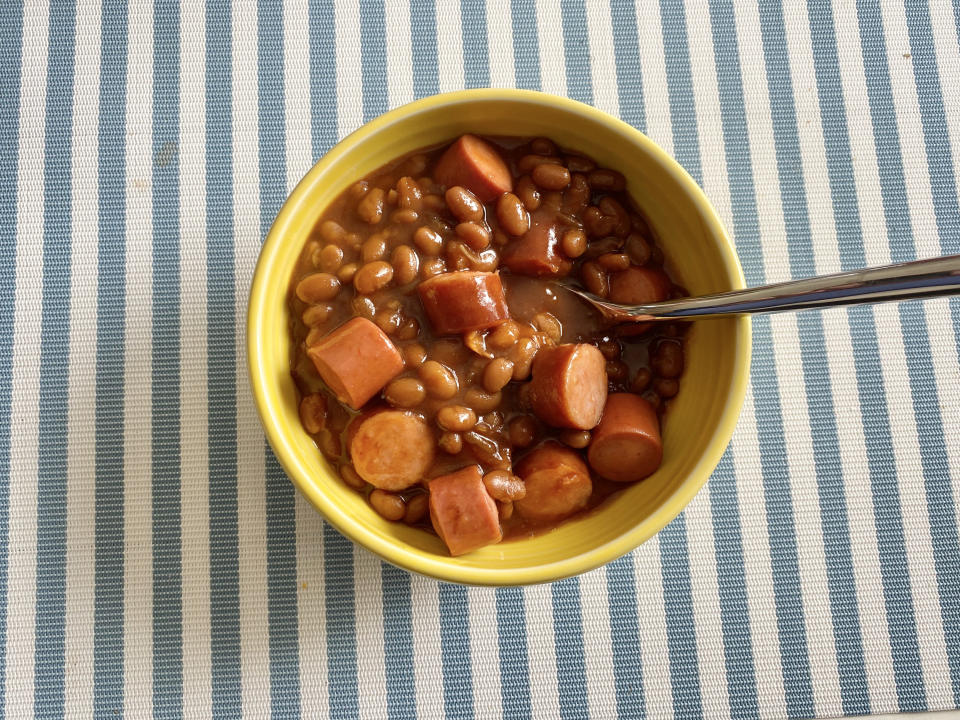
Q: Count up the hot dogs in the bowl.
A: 10